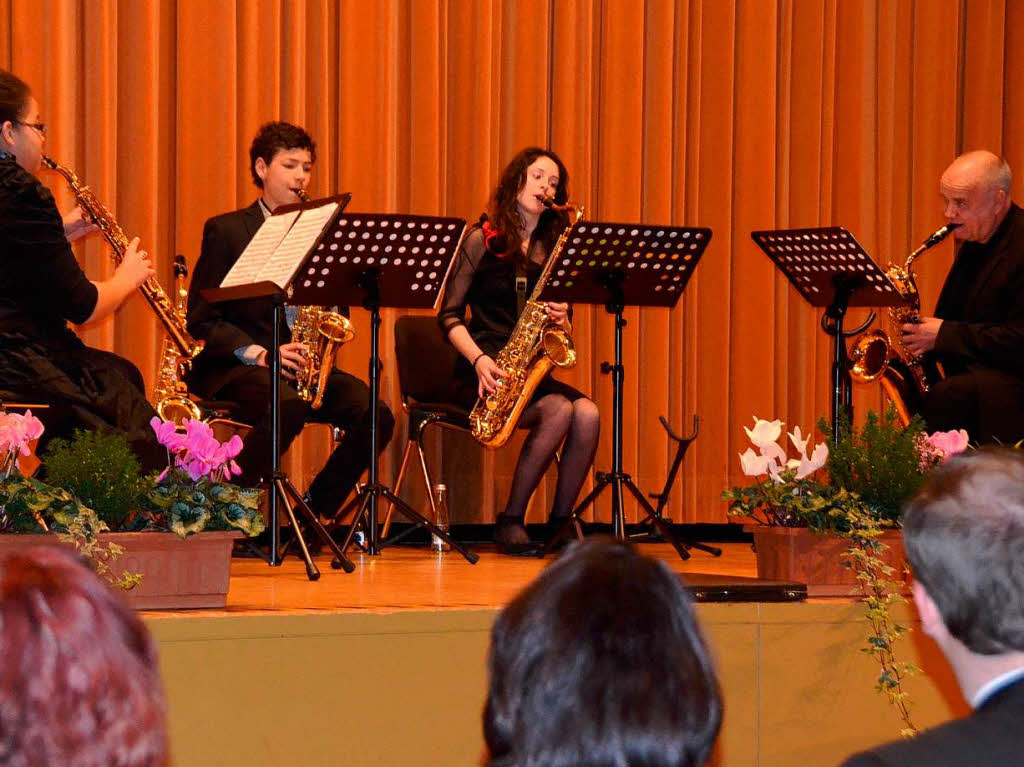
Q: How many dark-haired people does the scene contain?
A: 4